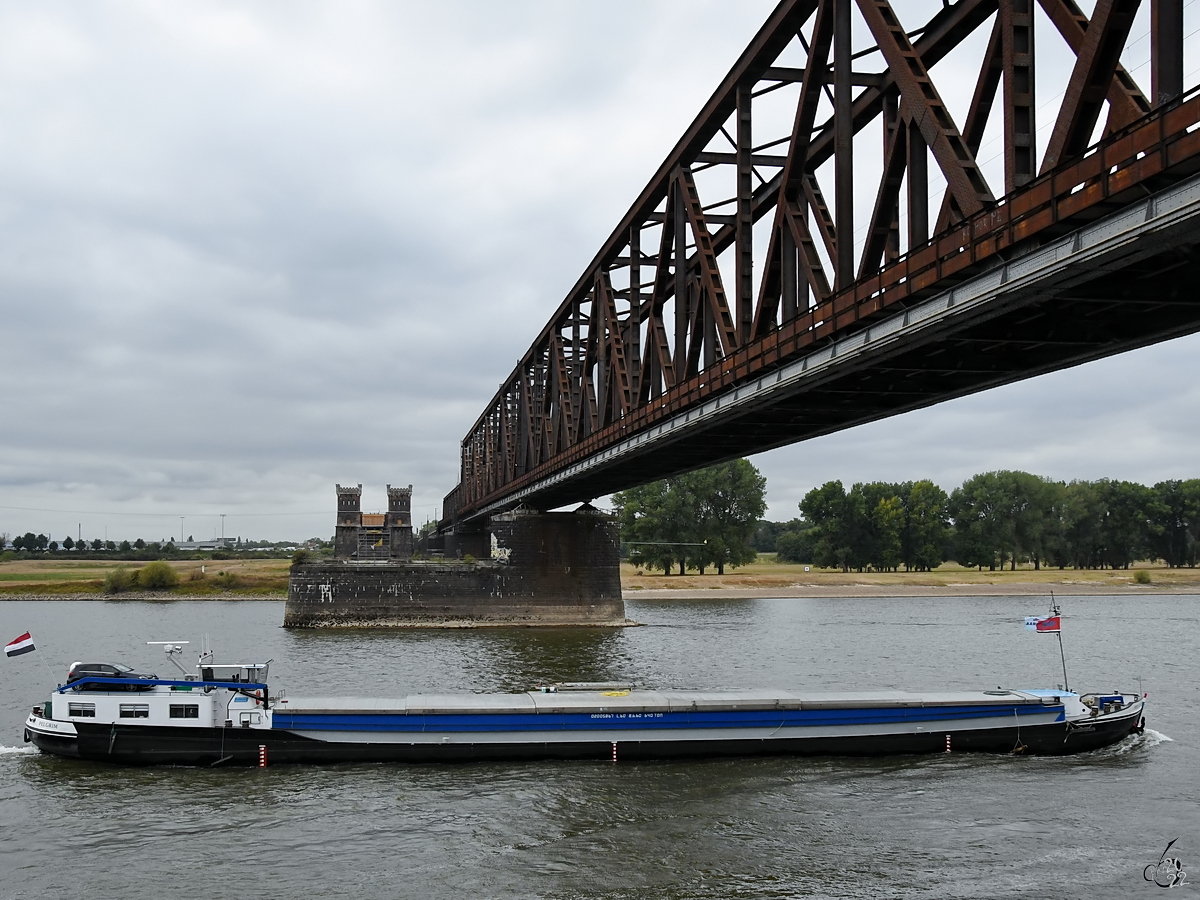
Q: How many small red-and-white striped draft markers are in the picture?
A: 3